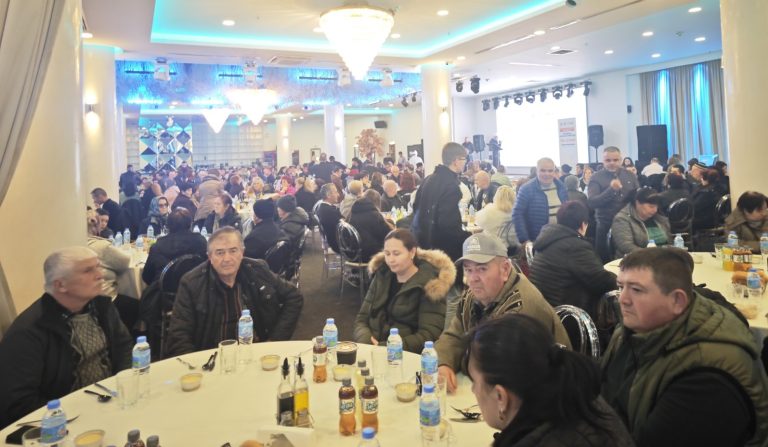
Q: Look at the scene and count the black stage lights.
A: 13